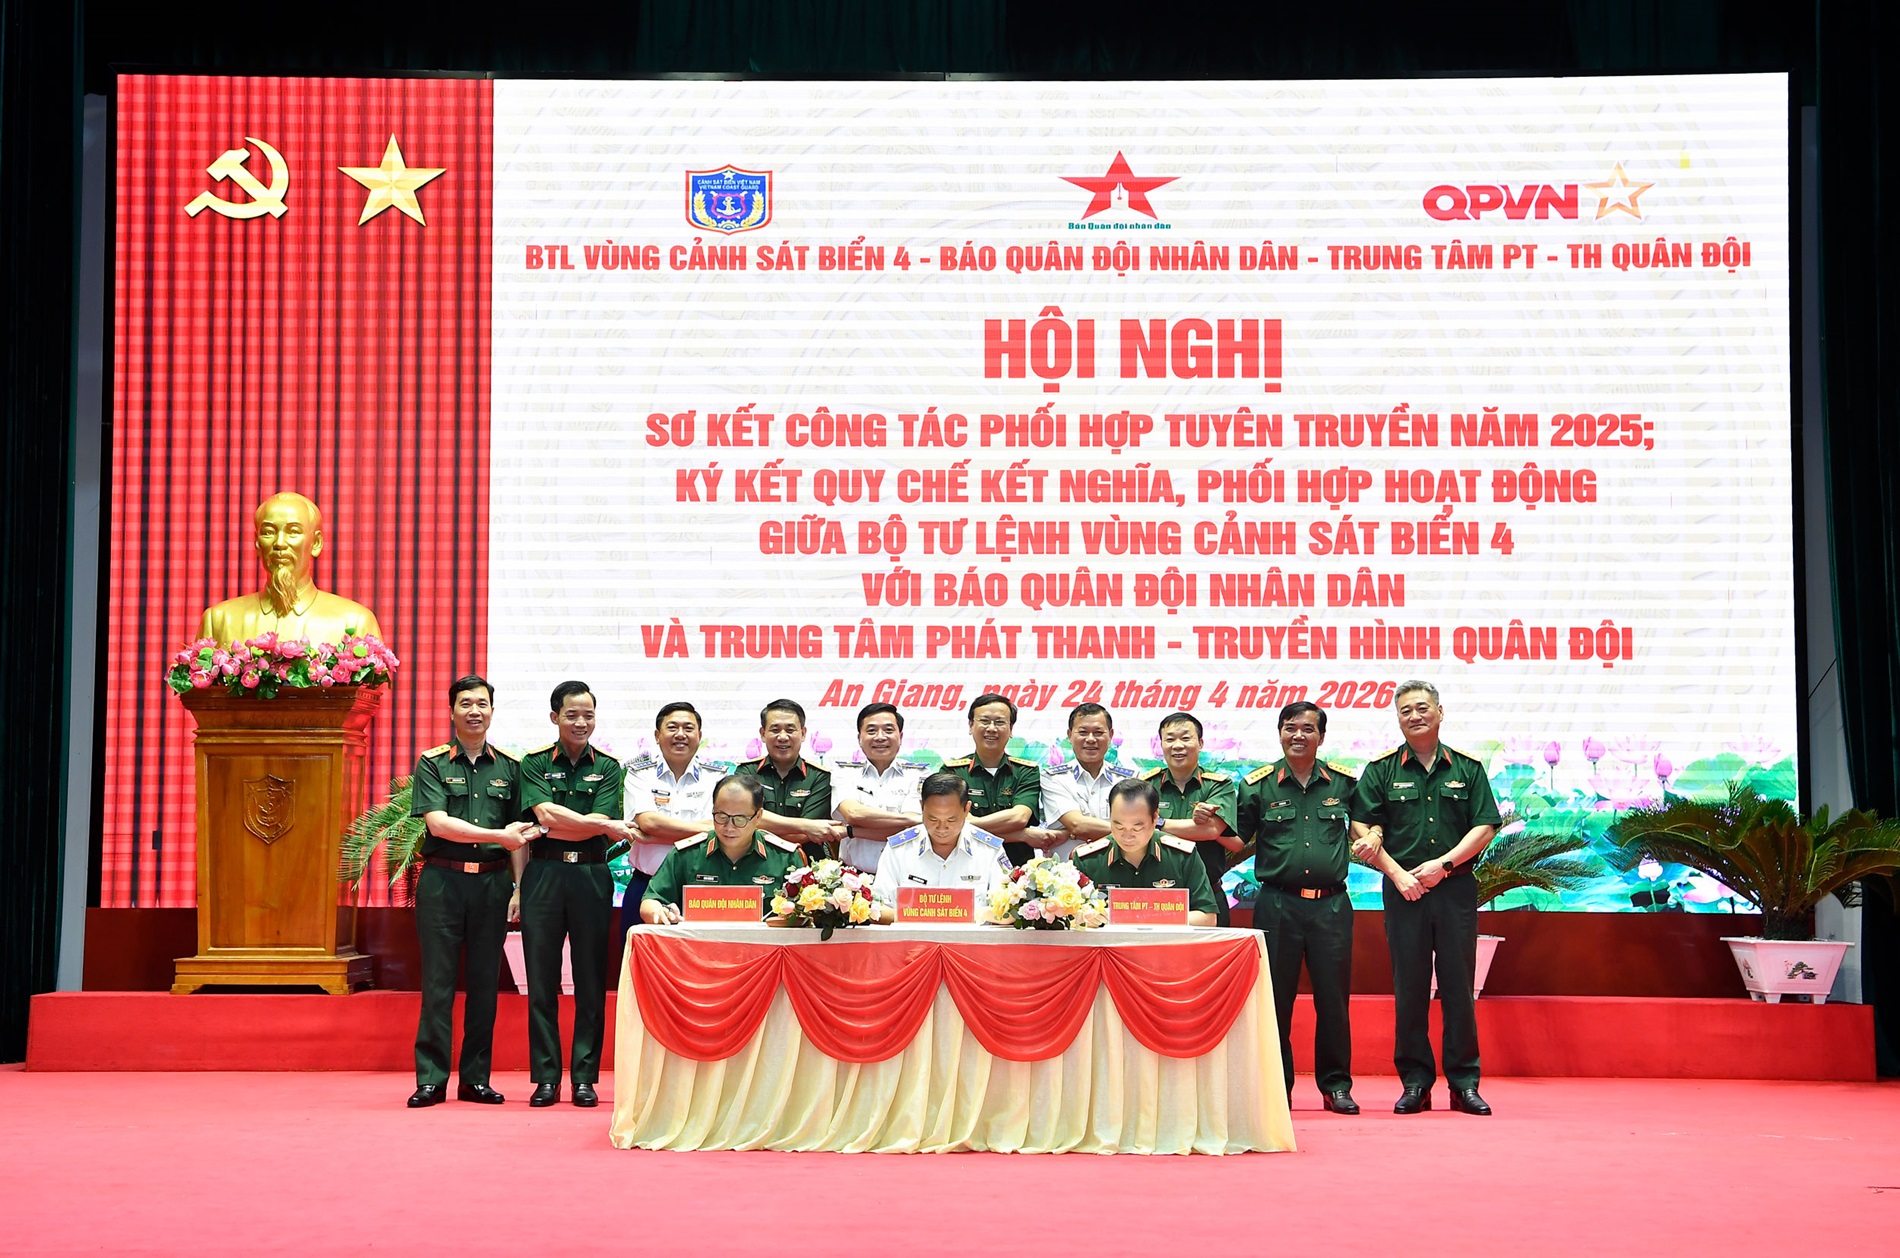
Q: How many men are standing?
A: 10